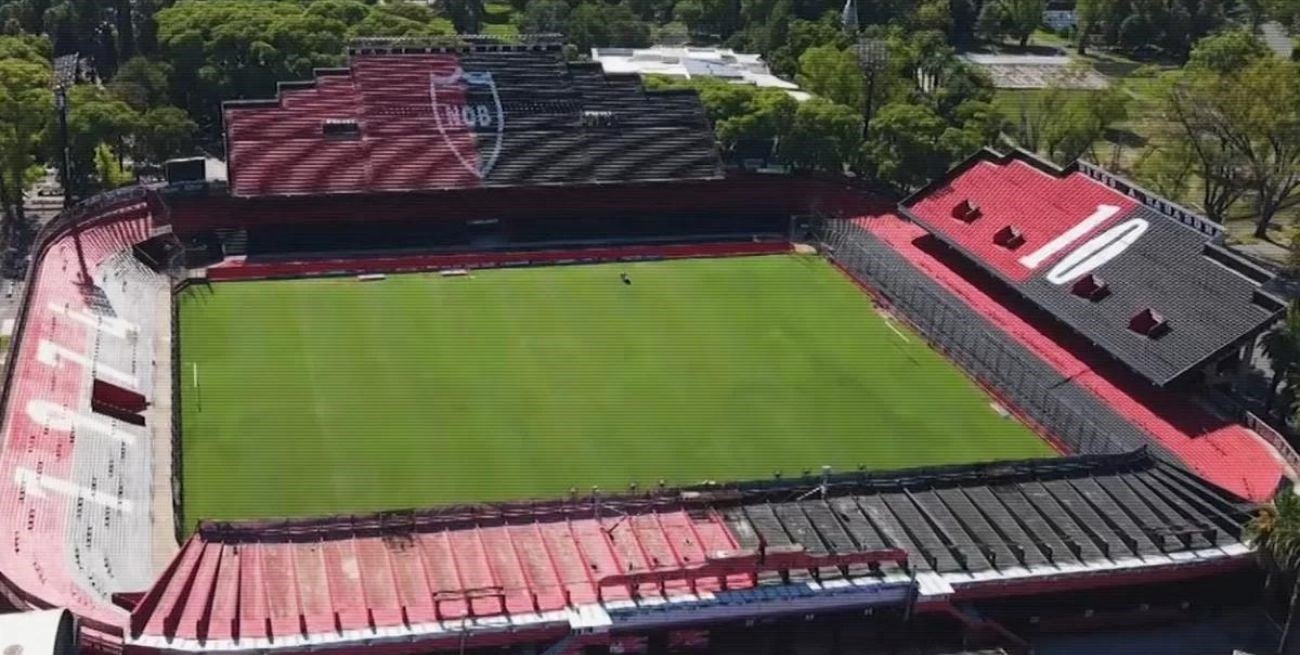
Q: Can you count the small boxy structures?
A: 4